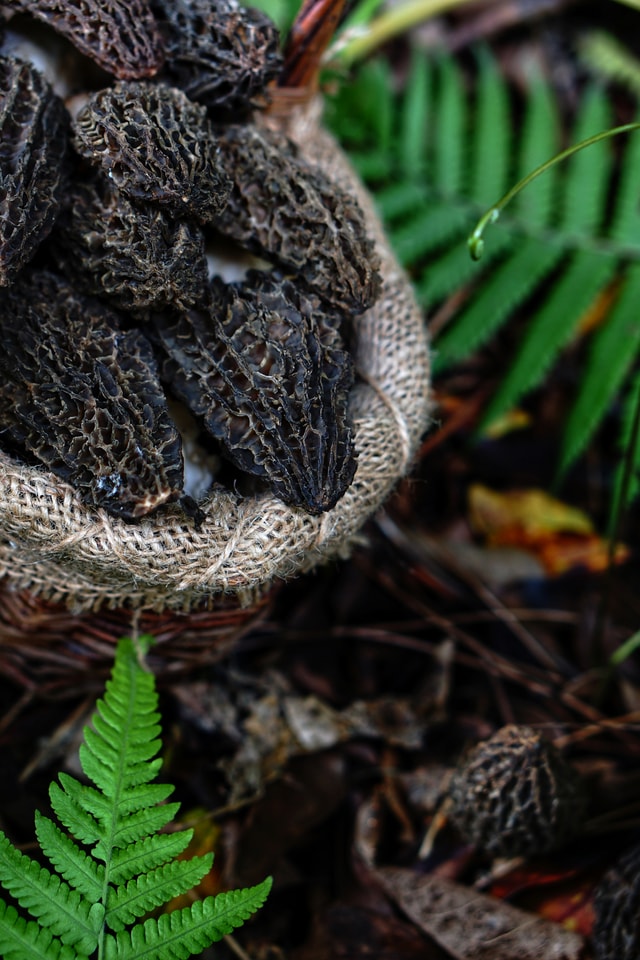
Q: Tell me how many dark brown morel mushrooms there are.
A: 10